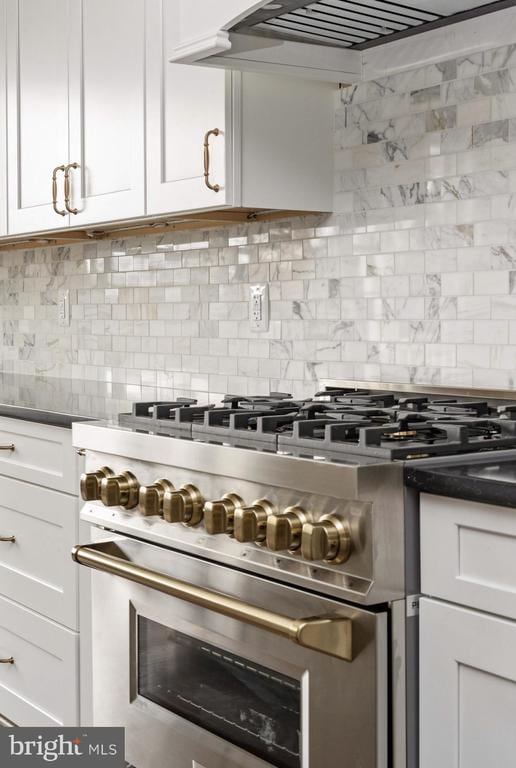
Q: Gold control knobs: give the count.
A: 8